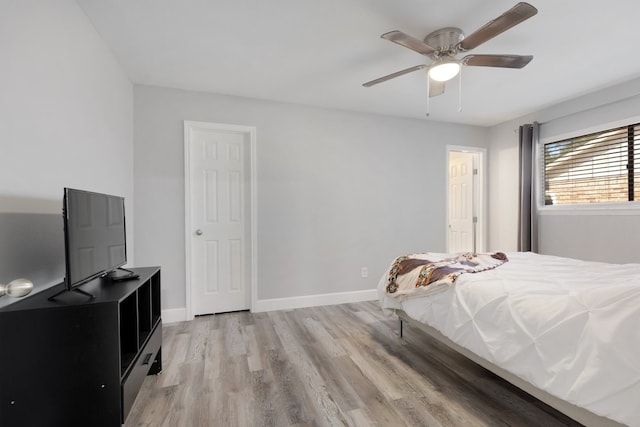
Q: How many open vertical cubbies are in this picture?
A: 3